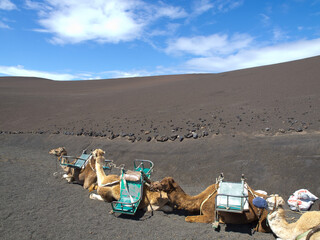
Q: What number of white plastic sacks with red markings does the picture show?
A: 2